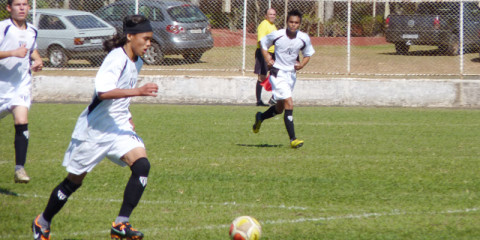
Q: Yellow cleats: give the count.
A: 2